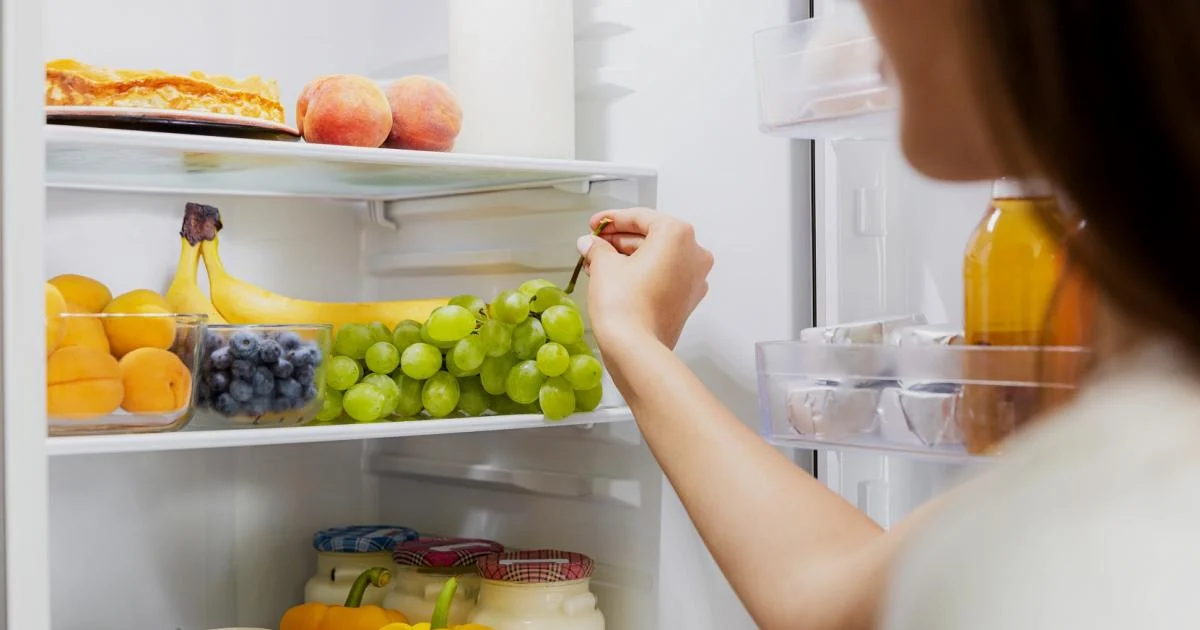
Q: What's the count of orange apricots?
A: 6